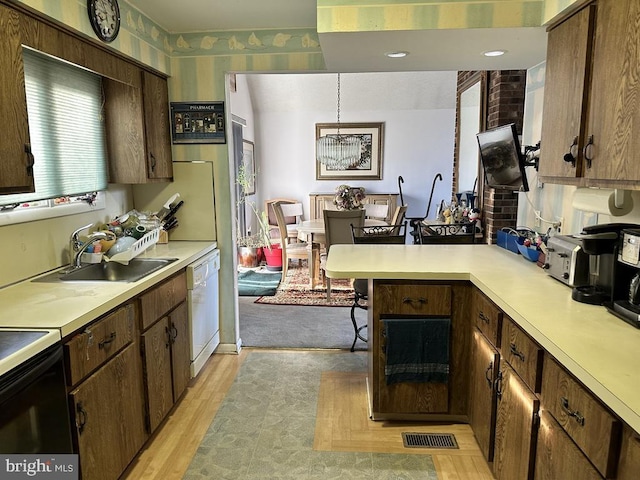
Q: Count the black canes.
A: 2